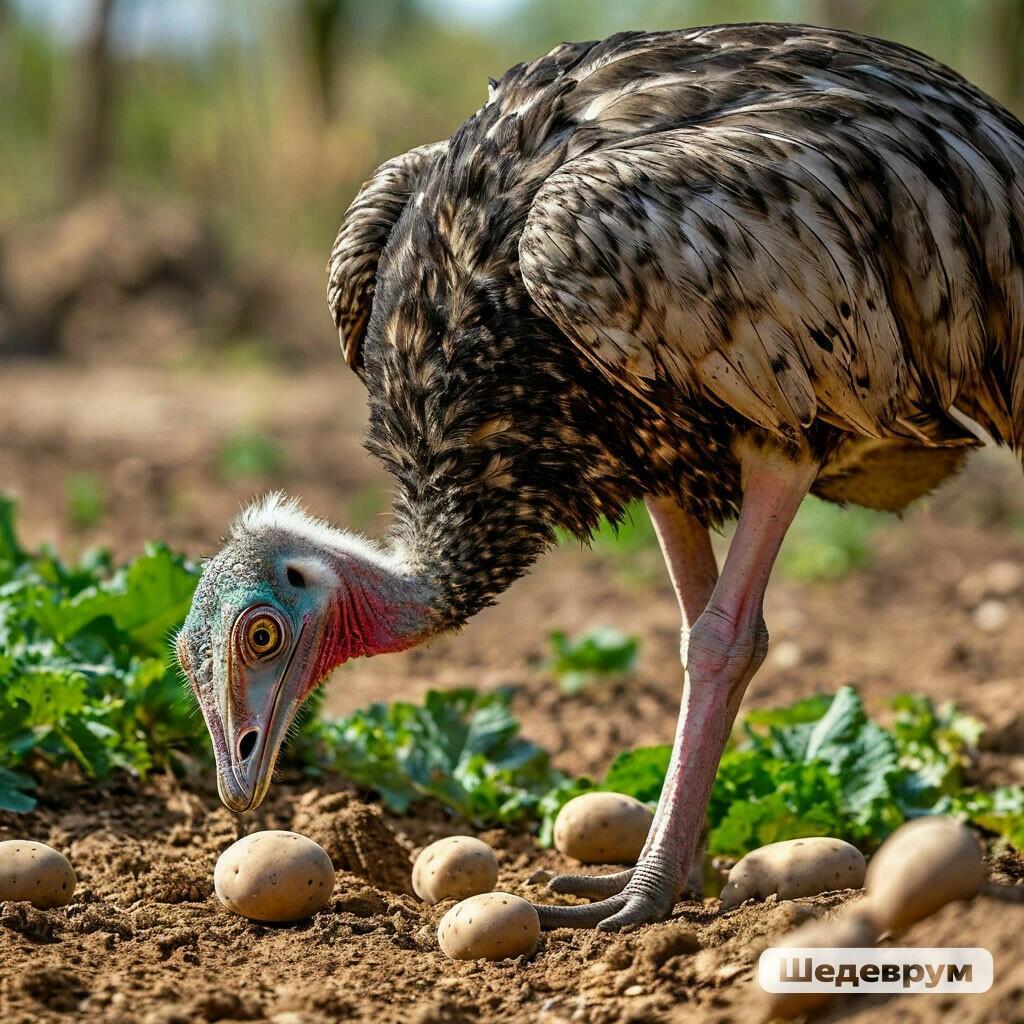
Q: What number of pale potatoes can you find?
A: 8